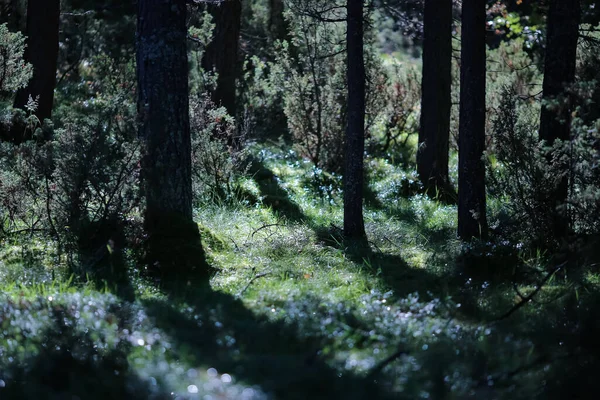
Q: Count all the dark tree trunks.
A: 7